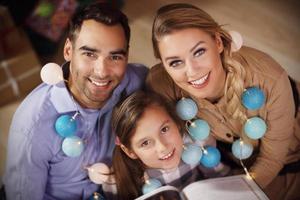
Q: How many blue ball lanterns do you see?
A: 11